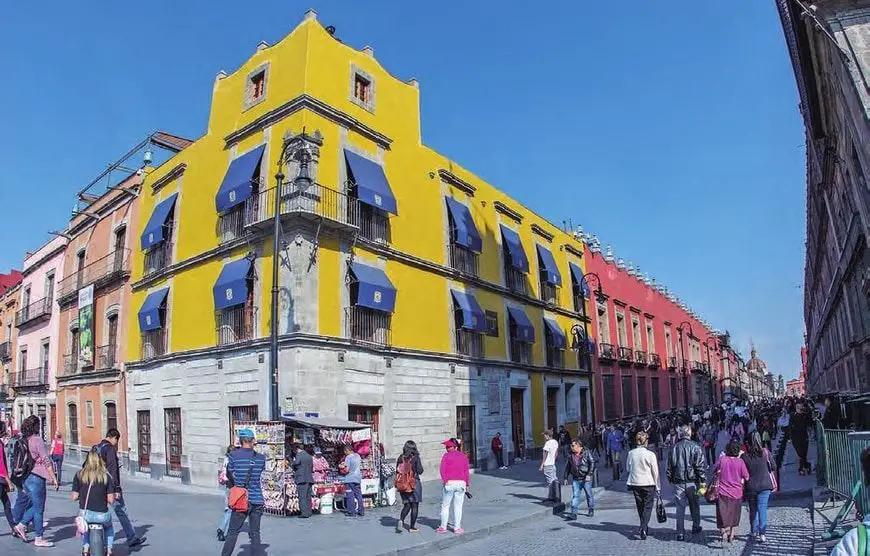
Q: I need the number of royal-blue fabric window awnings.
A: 14